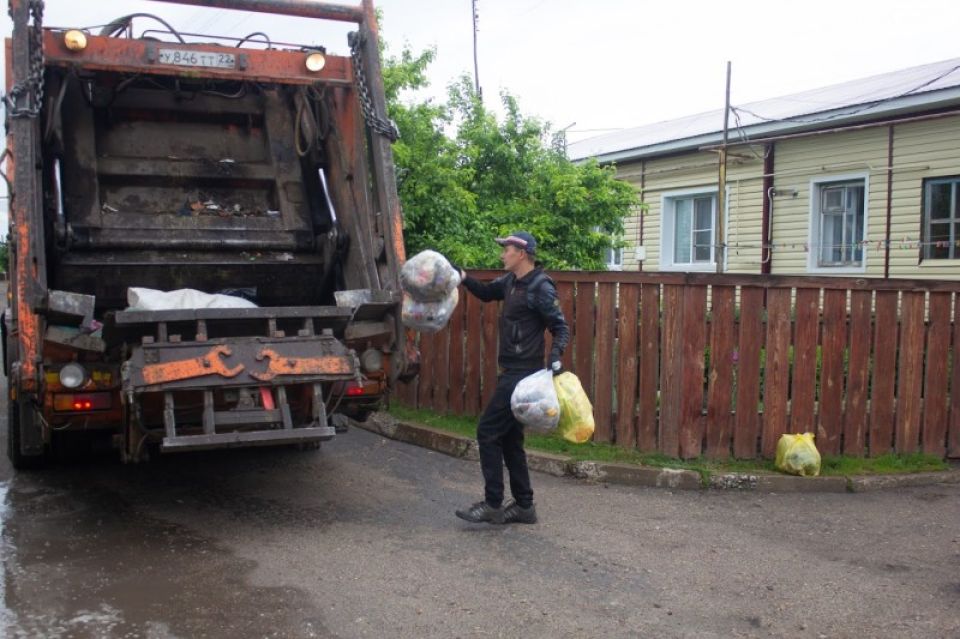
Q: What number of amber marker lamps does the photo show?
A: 2